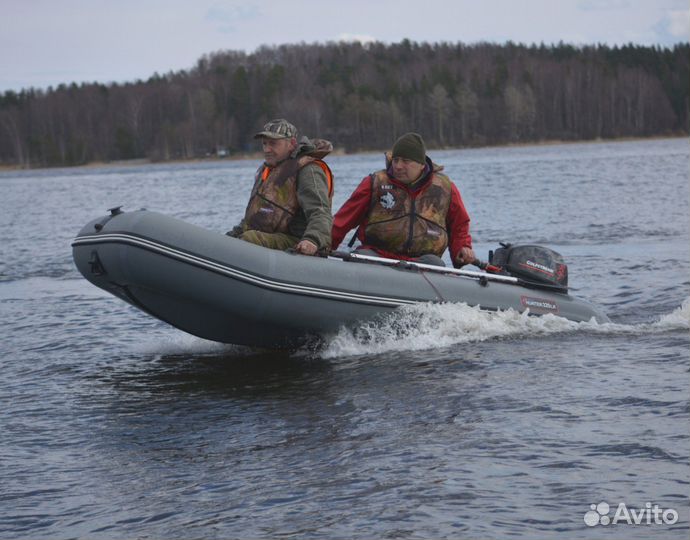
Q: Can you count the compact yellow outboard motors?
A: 0